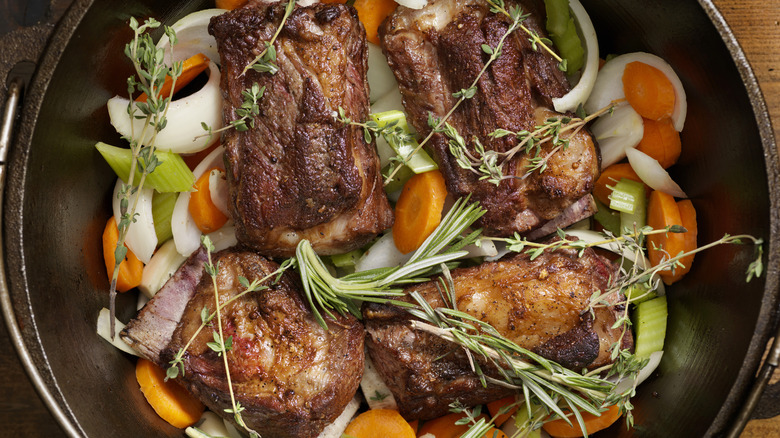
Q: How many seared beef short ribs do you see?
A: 4